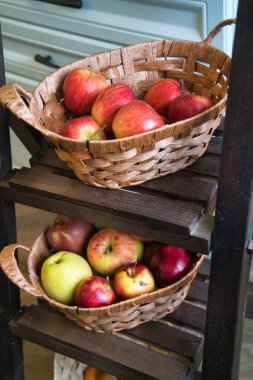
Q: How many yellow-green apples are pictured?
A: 1